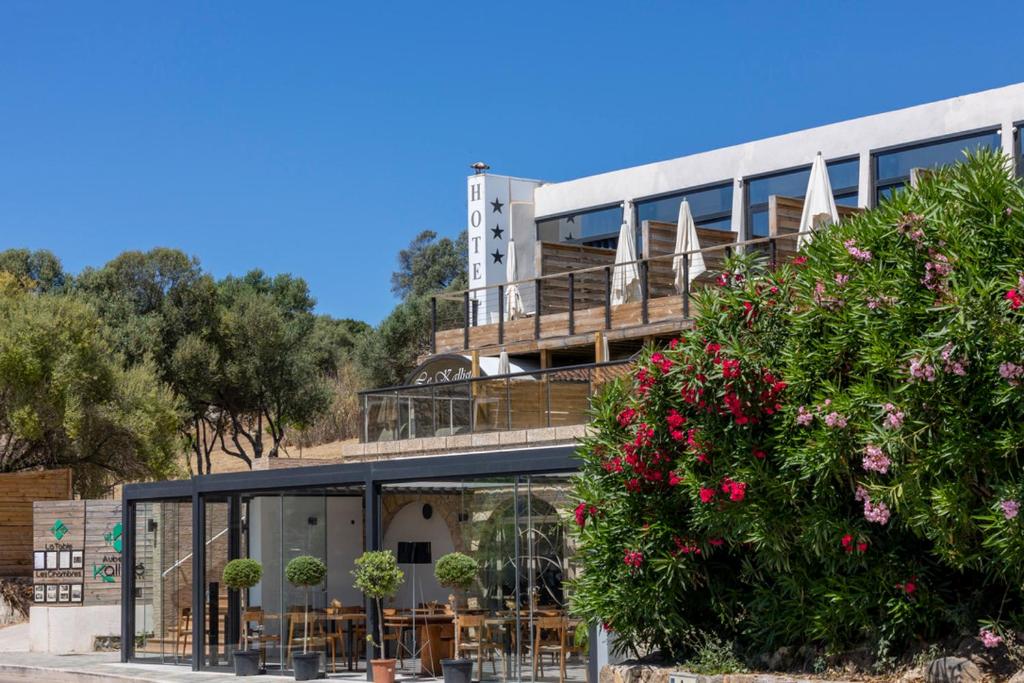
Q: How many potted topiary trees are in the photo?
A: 4